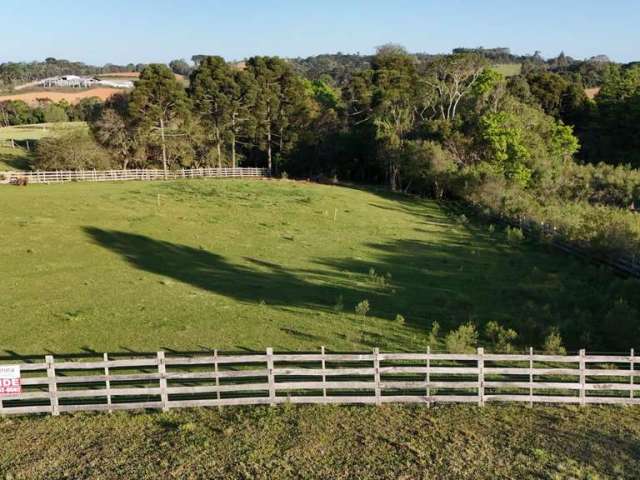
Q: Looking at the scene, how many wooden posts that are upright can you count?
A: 12